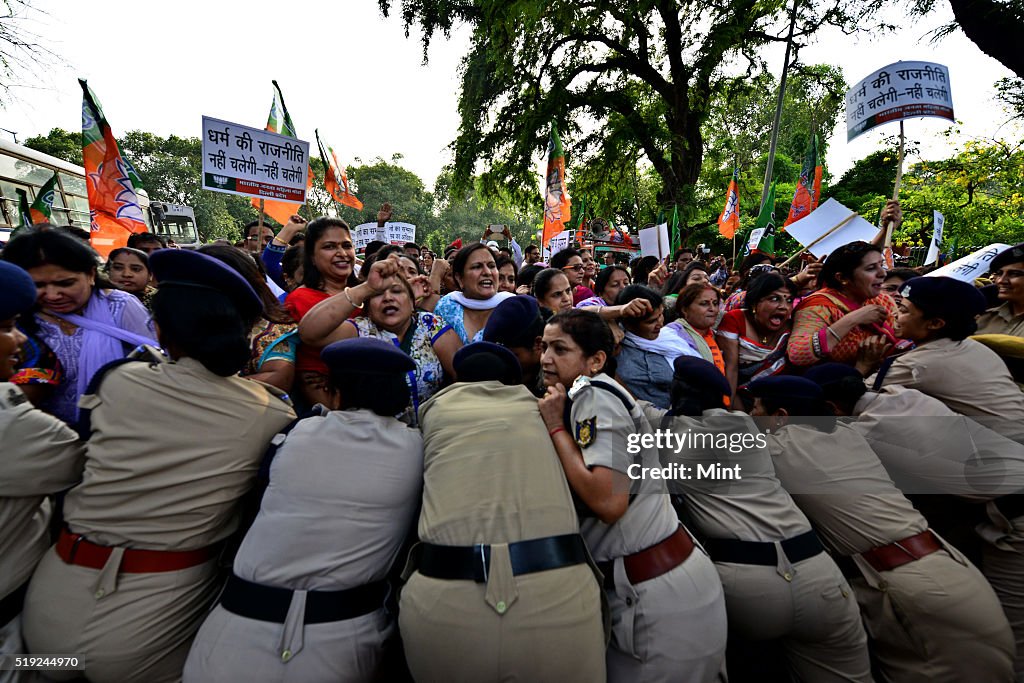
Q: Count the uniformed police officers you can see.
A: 11